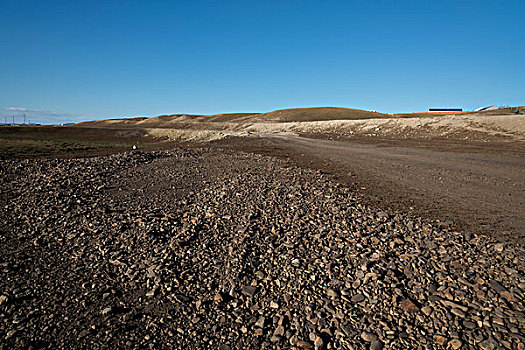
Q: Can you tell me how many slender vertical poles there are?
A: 4